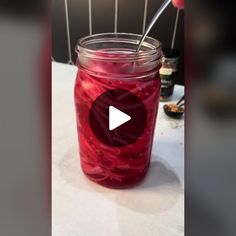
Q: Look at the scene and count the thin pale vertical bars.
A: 5